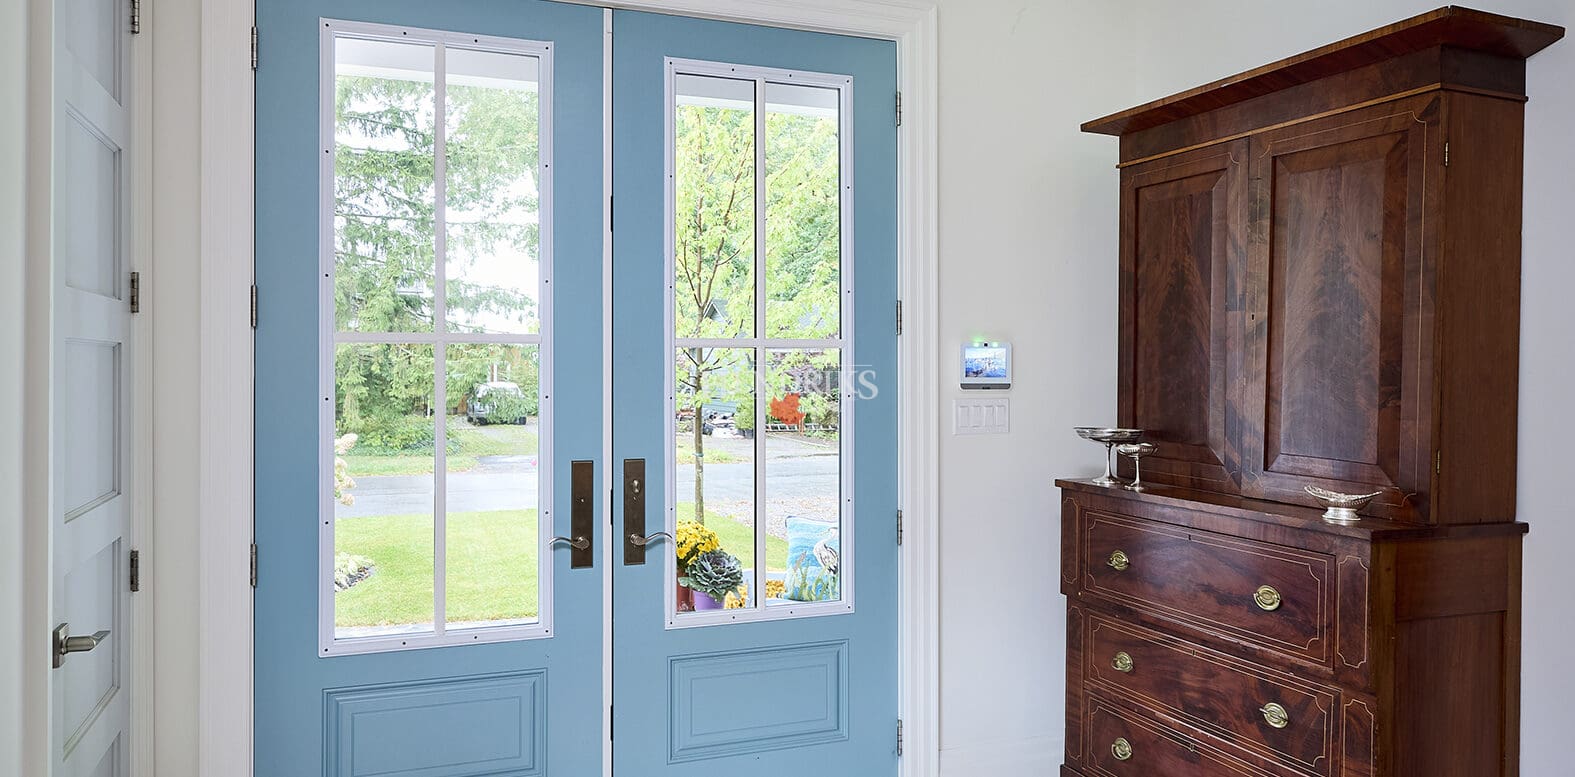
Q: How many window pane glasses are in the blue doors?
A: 8